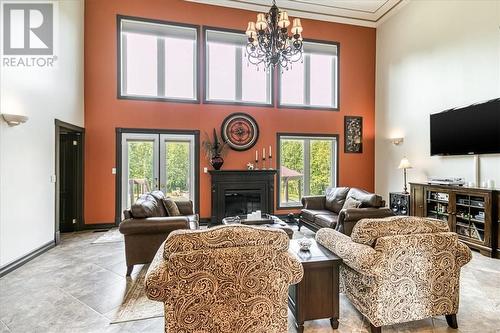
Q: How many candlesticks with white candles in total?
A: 3